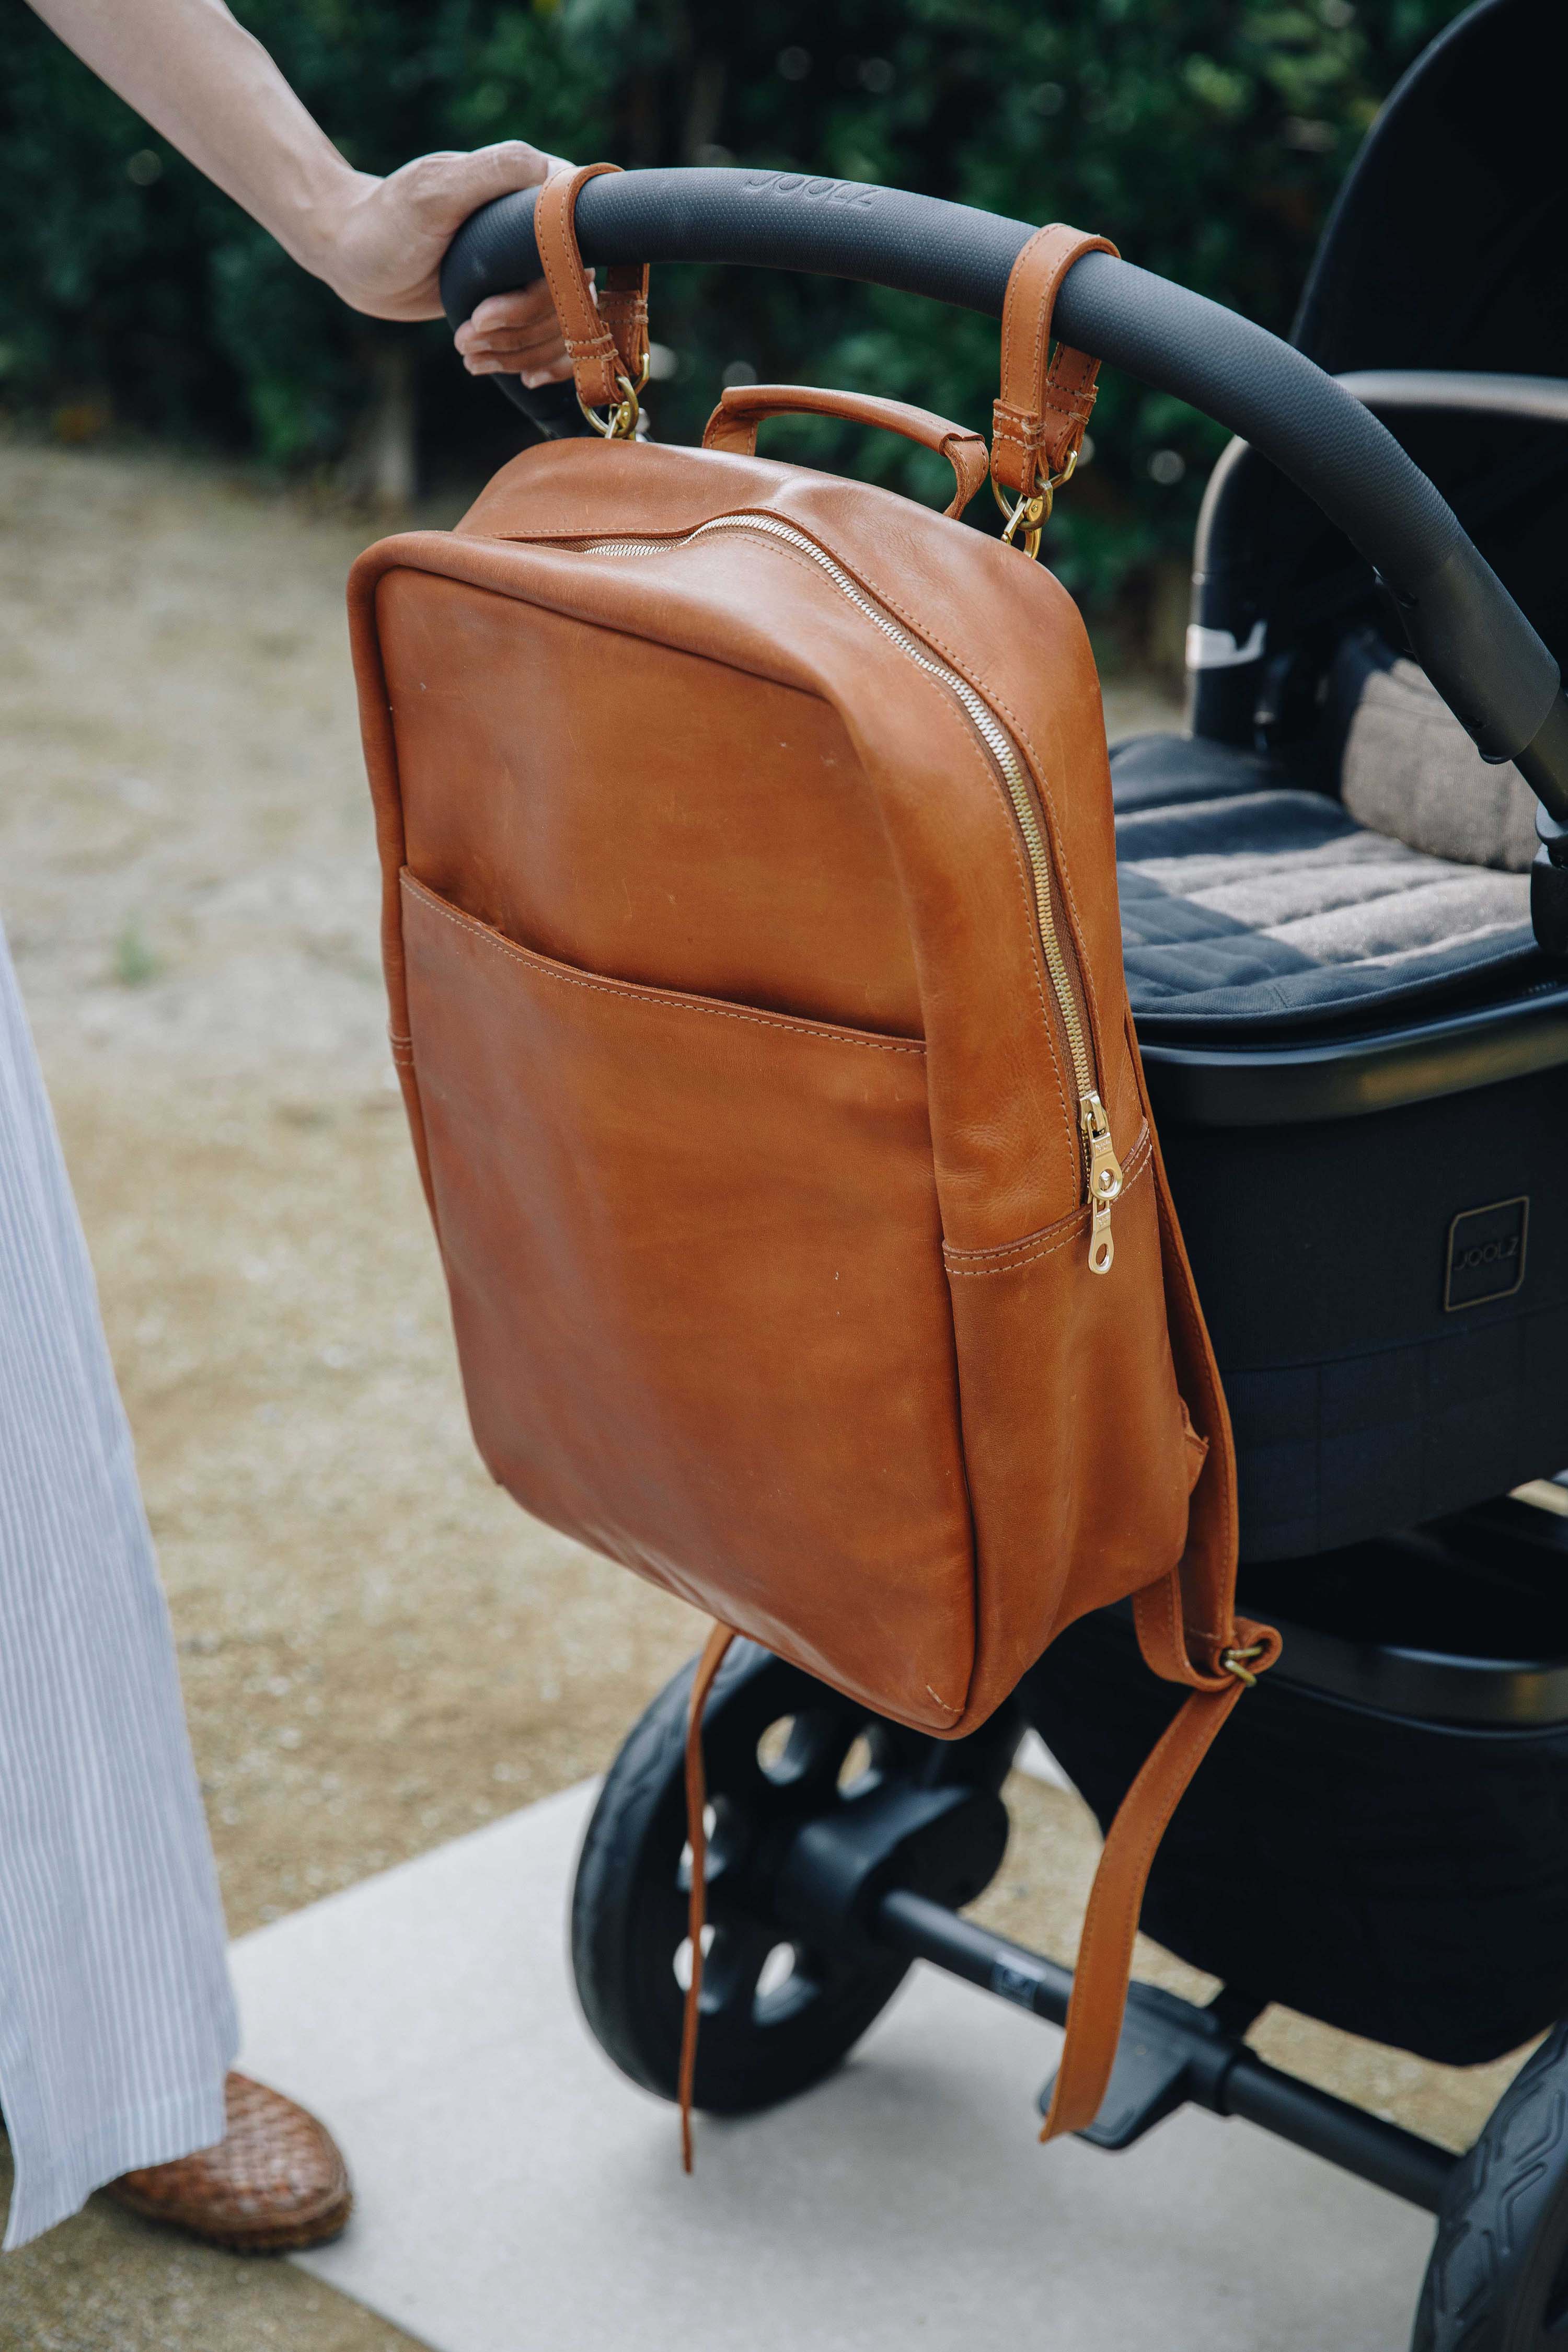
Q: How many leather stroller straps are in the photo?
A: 2